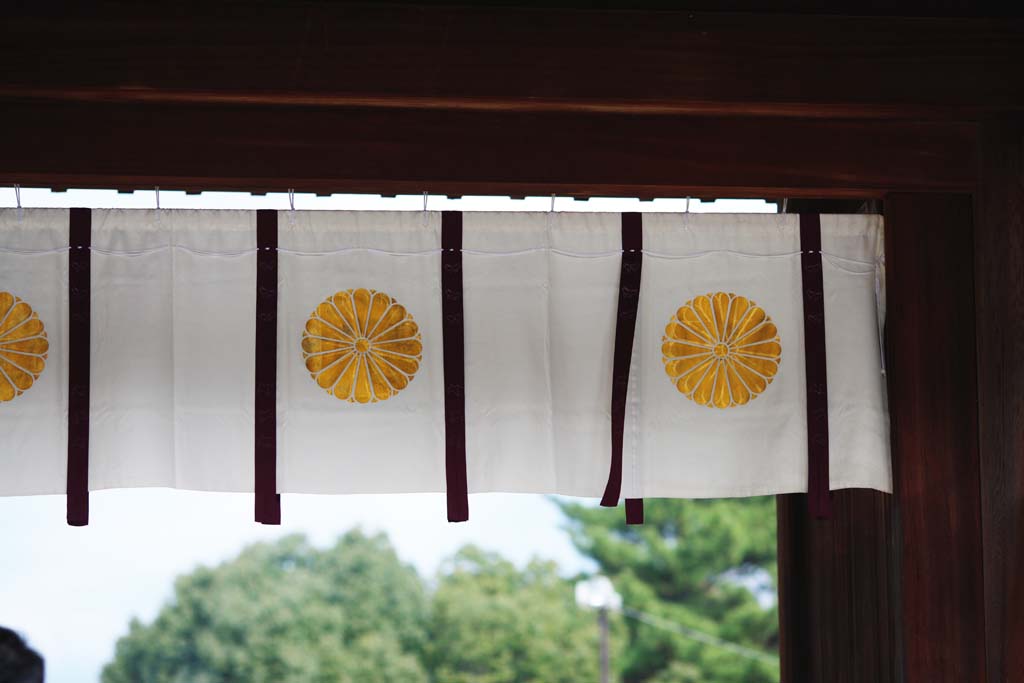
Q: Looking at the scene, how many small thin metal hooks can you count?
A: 7